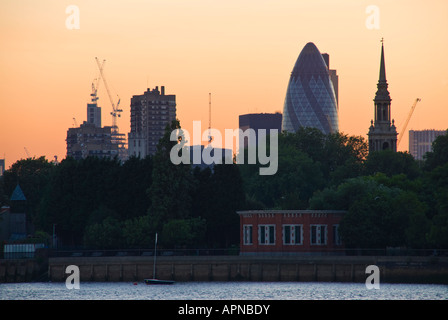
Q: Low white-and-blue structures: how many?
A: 1